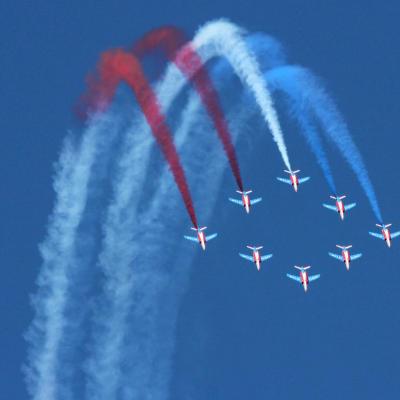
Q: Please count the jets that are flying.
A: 8